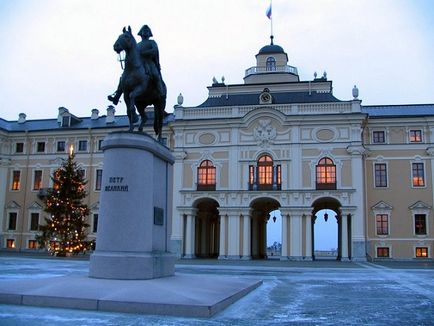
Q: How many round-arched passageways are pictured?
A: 3